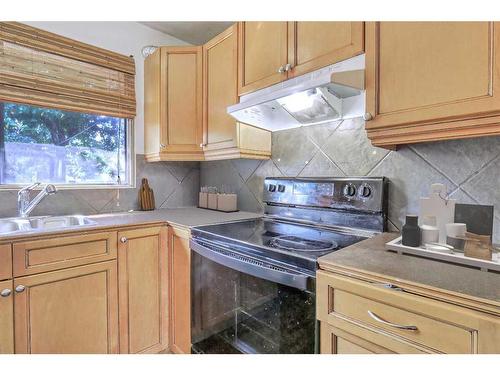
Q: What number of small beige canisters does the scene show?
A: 3